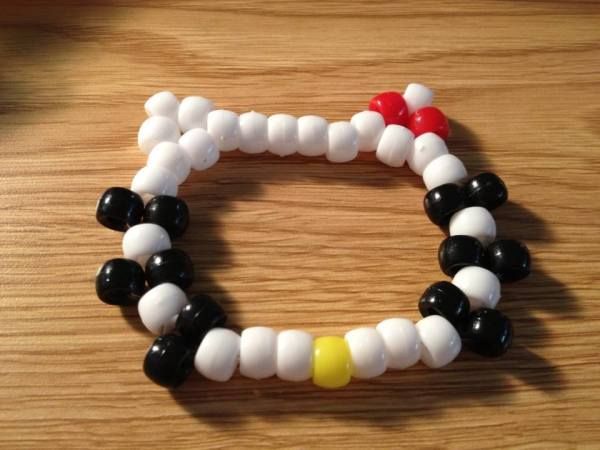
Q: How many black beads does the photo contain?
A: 12